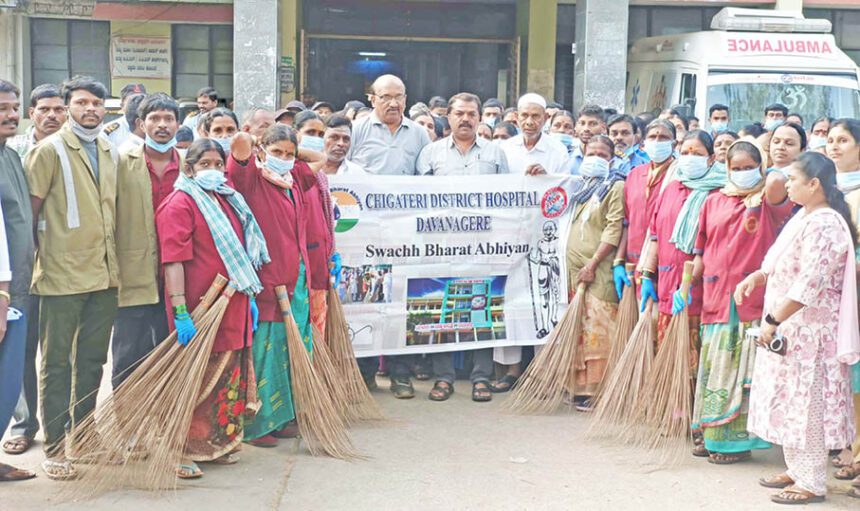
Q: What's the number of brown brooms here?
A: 9